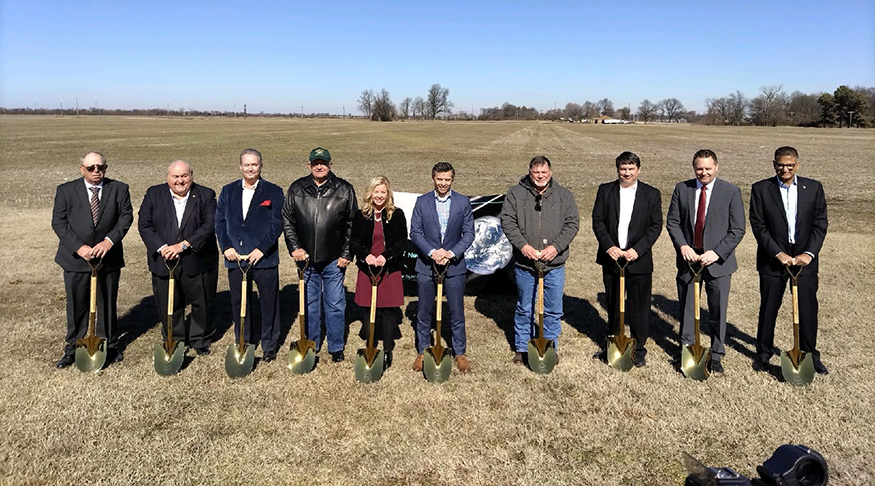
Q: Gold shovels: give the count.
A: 10